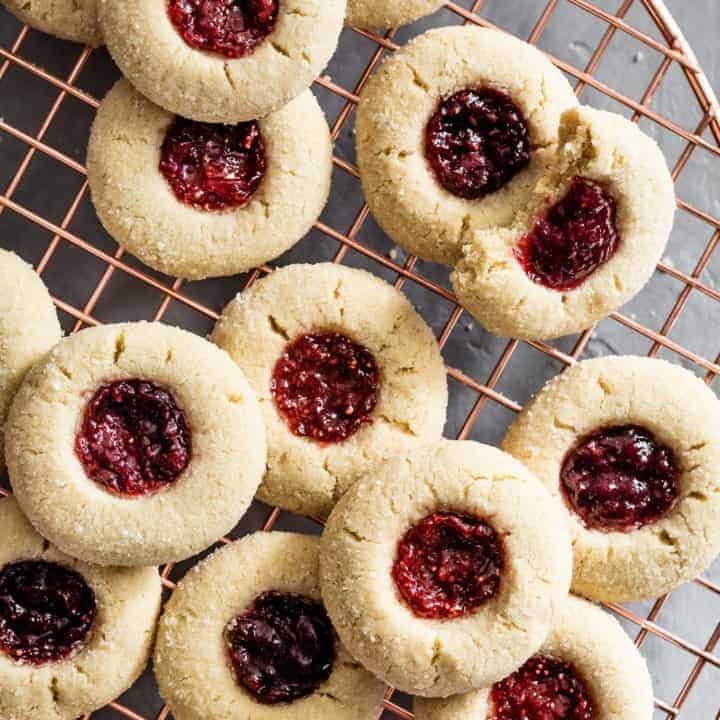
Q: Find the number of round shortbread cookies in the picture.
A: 14